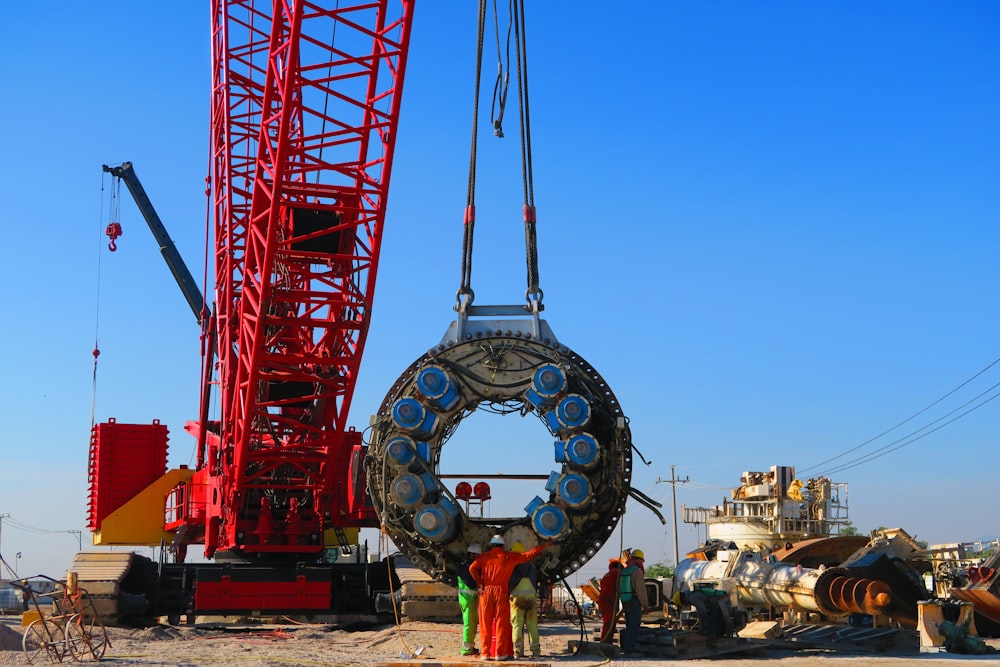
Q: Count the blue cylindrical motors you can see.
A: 10